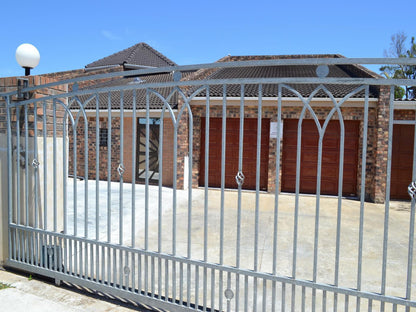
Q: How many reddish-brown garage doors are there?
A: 3